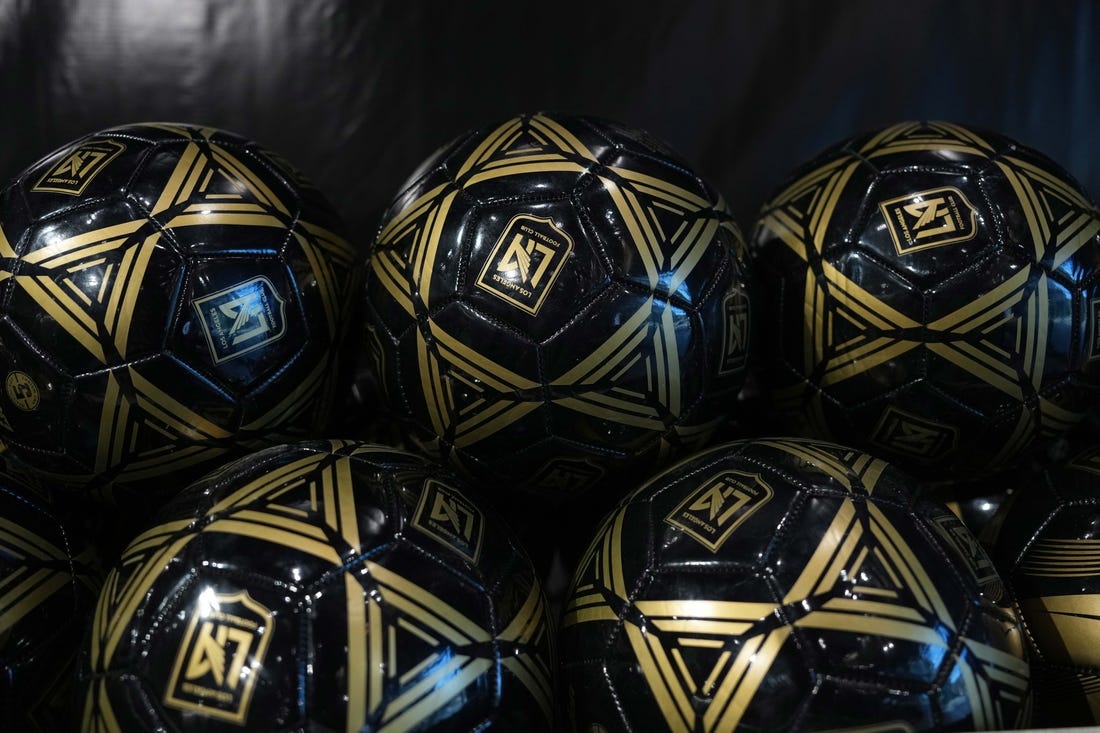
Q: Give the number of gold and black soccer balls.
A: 7